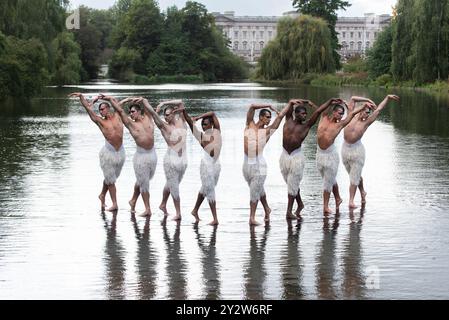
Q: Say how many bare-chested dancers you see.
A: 8